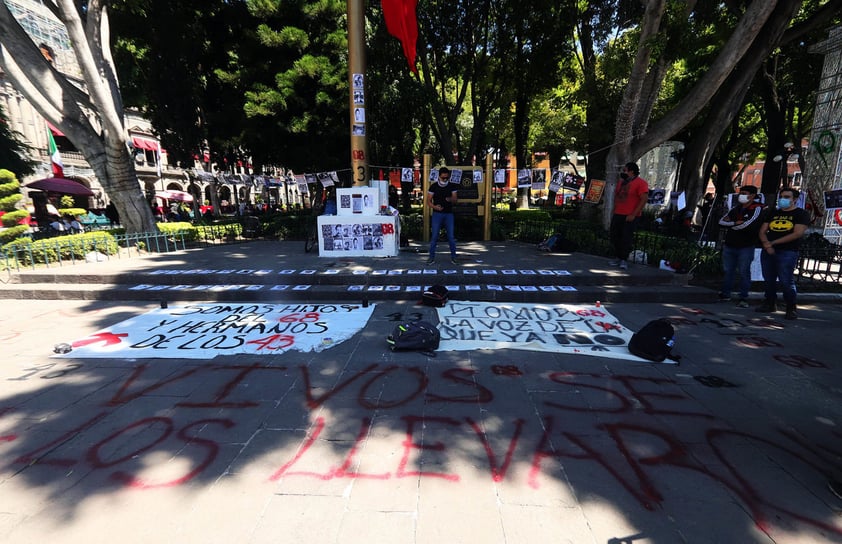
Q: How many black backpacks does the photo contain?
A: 3